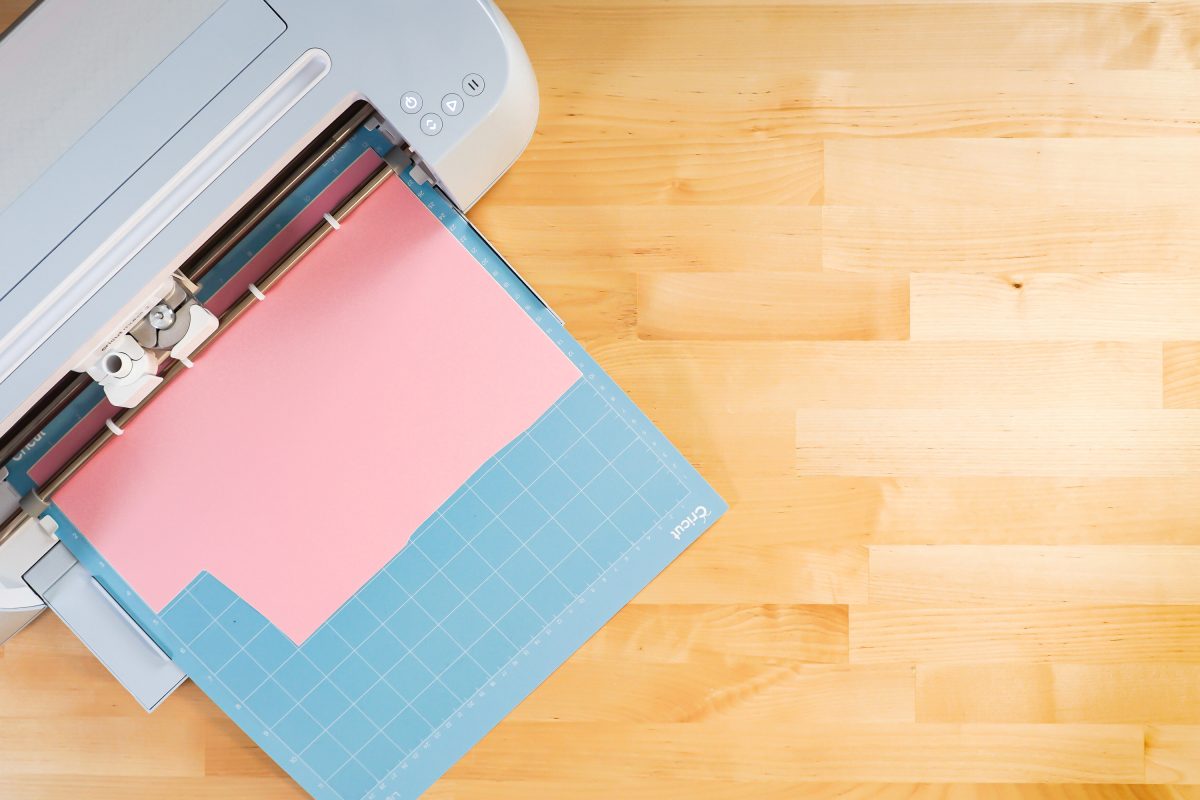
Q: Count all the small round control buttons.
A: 4